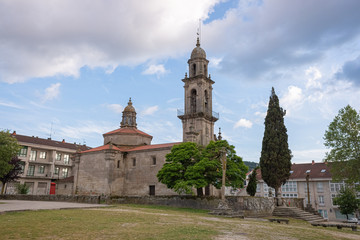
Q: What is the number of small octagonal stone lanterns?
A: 1